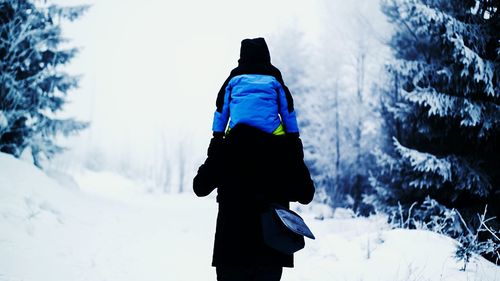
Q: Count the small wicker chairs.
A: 0